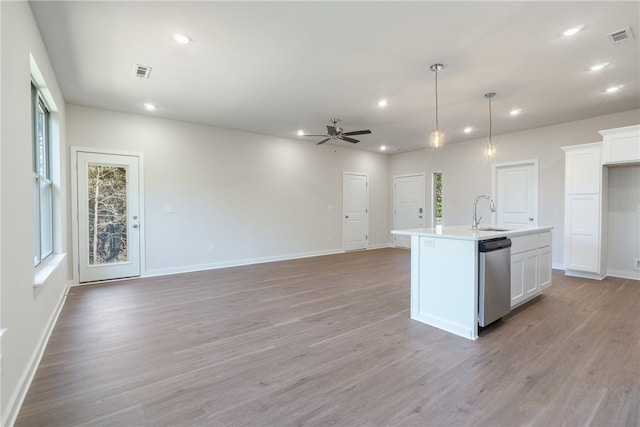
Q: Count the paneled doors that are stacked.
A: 2